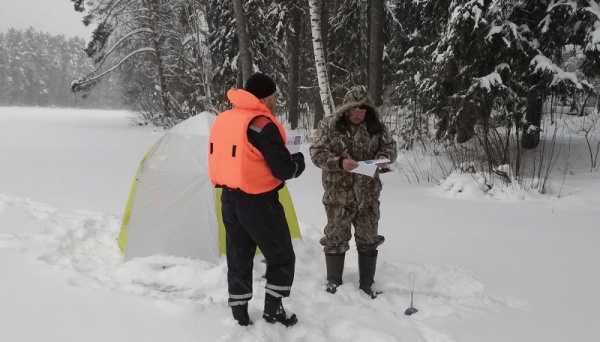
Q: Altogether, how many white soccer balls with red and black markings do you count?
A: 0